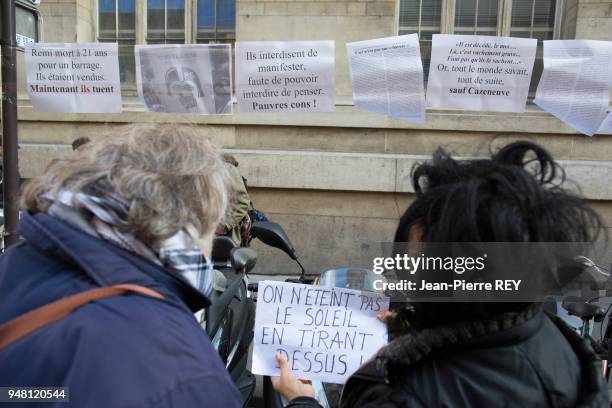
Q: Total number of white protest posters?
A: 7